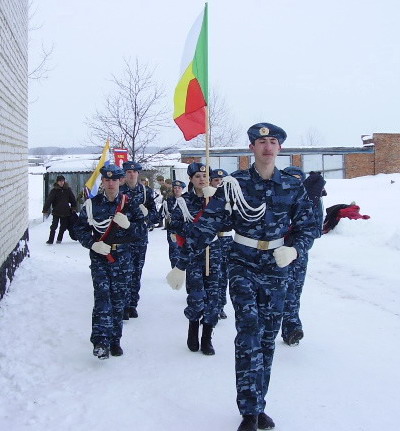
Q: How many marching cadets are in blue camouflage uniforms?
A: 7